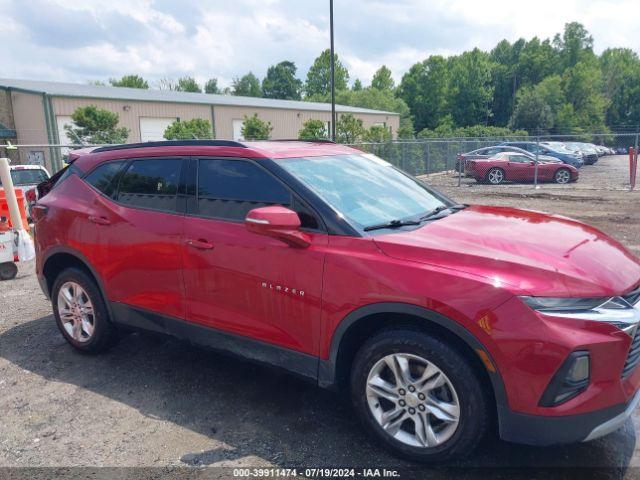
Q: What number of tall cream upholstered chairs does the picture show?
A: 0